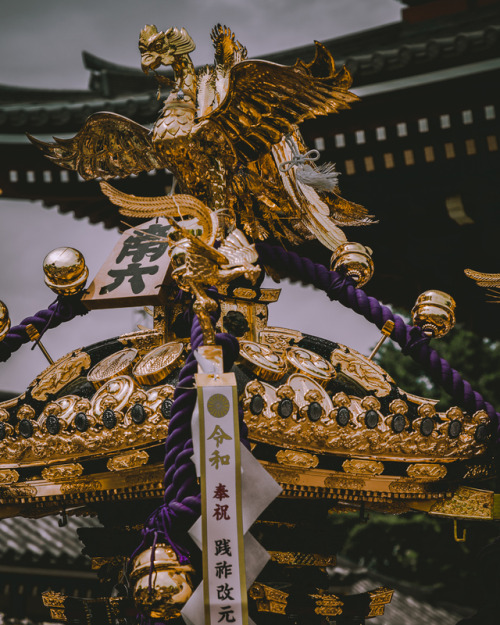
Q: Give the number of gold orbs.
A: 5